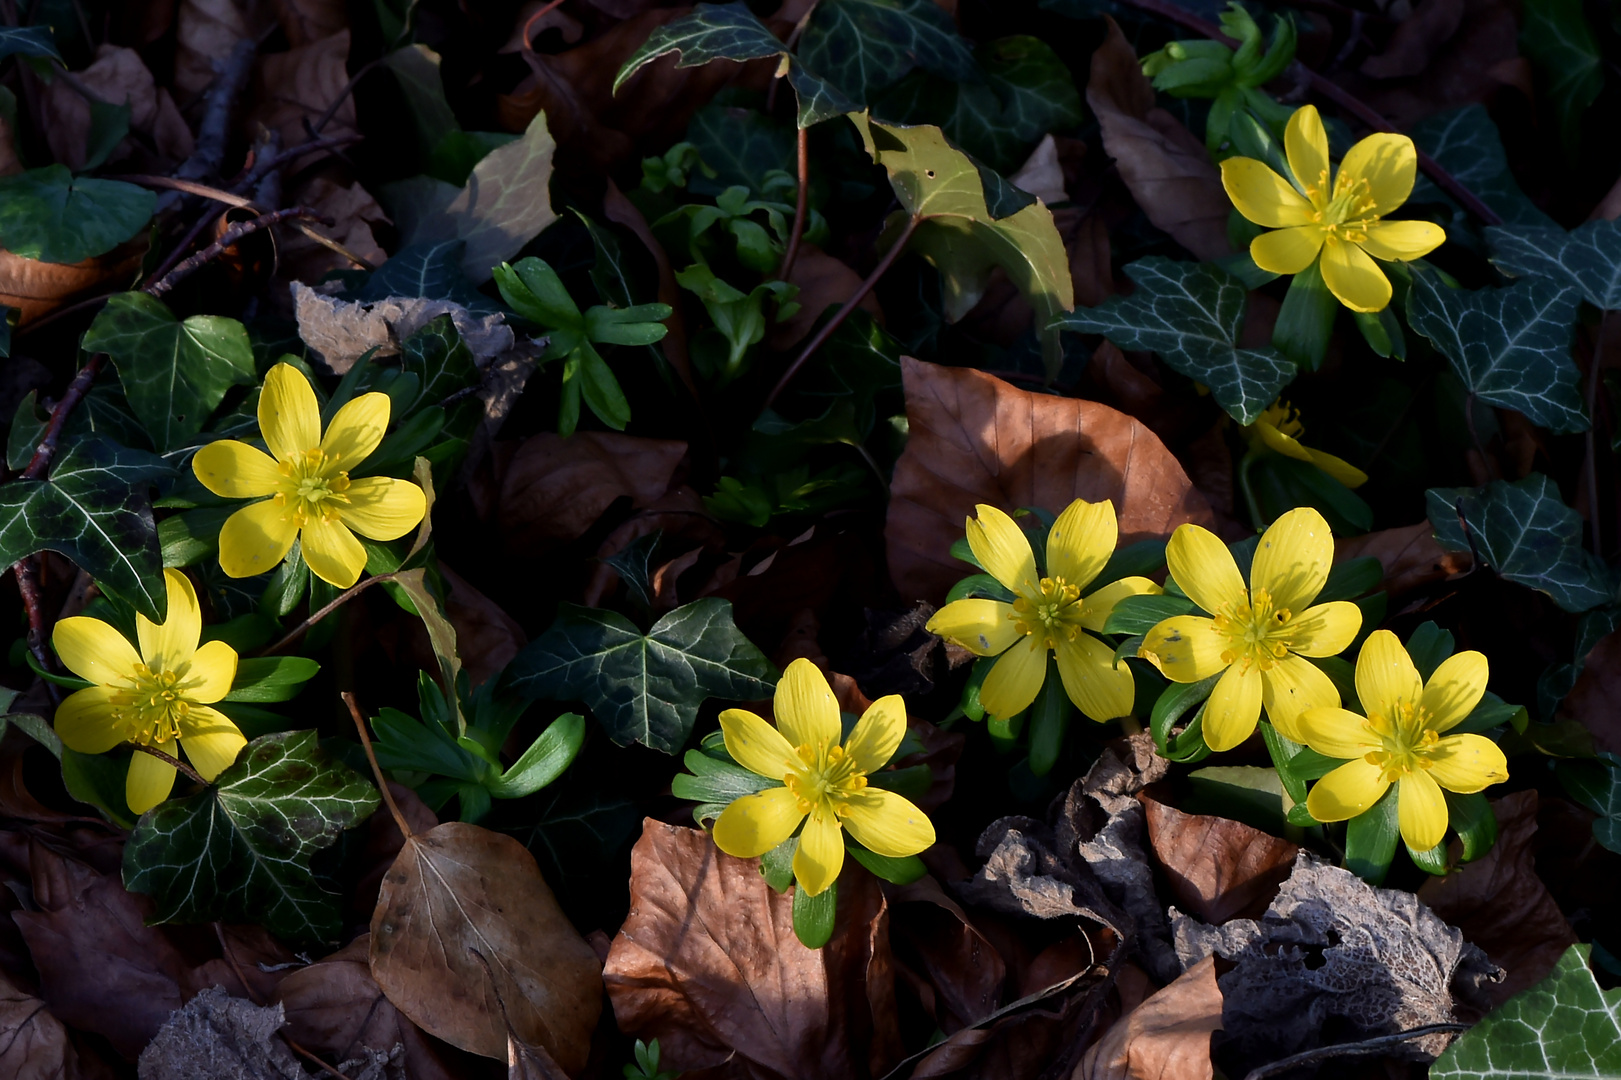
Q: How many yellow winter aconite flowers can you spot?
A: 8